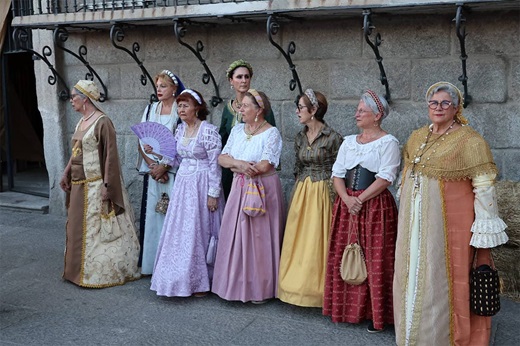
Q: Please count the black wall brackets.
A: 7